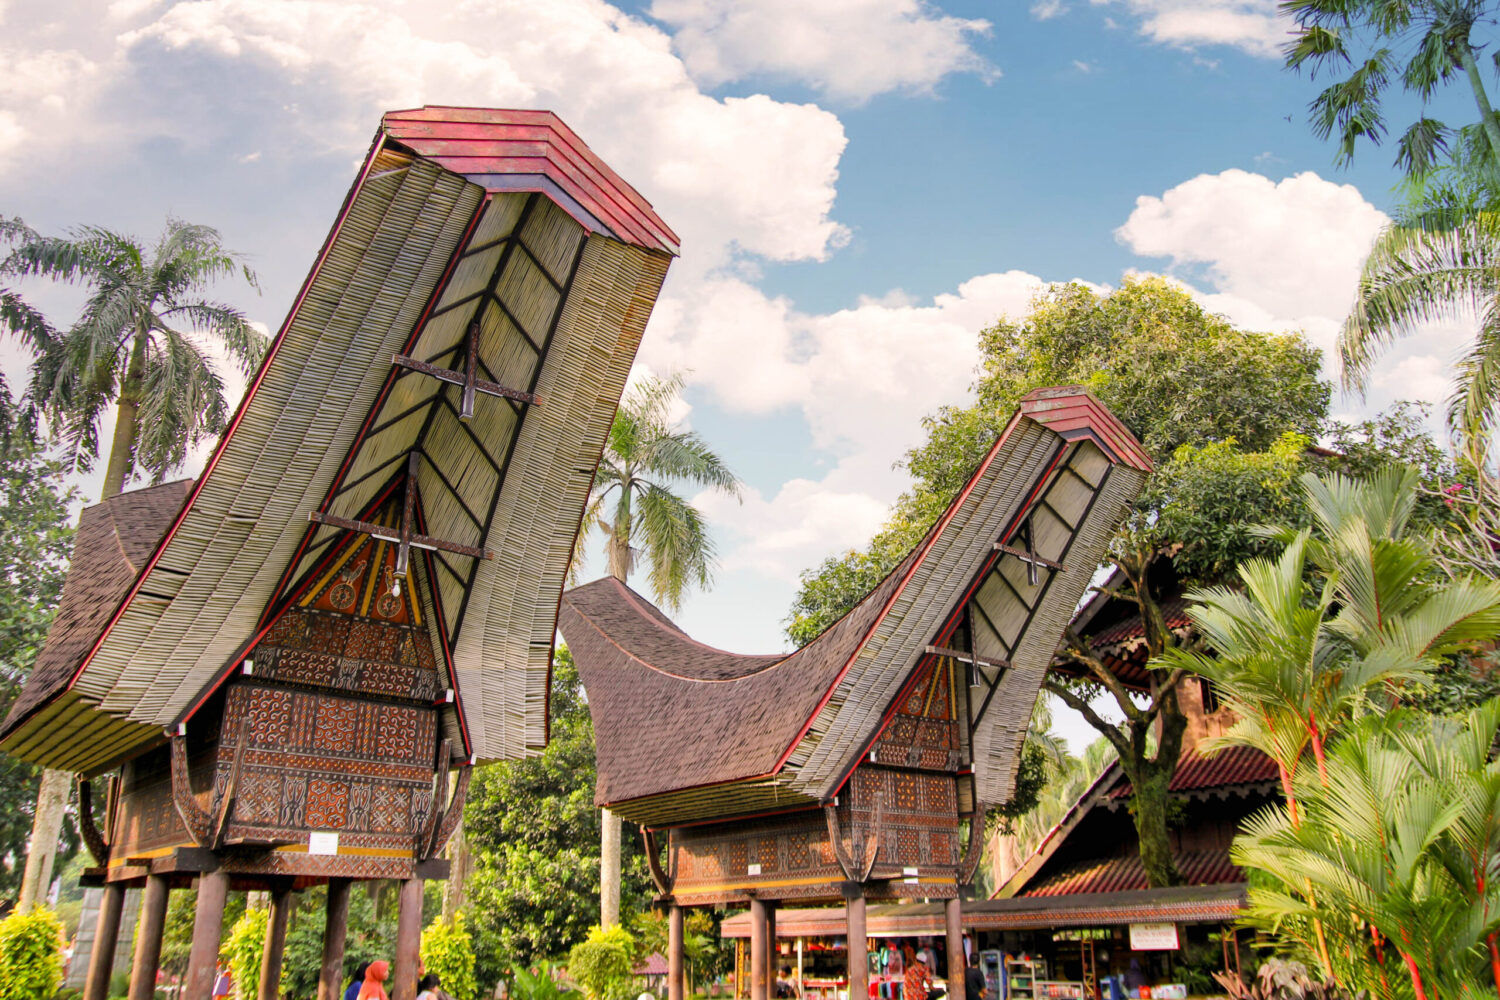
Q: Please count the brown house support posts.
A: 11